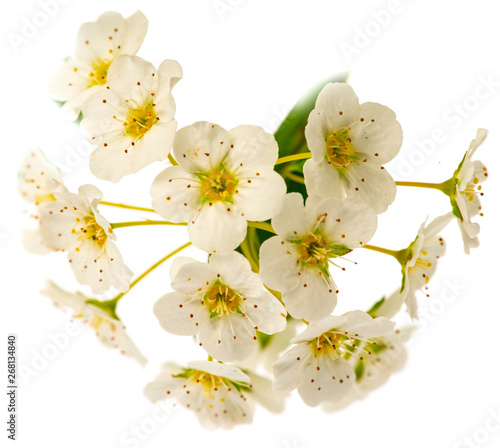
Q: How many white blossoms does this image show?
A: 14